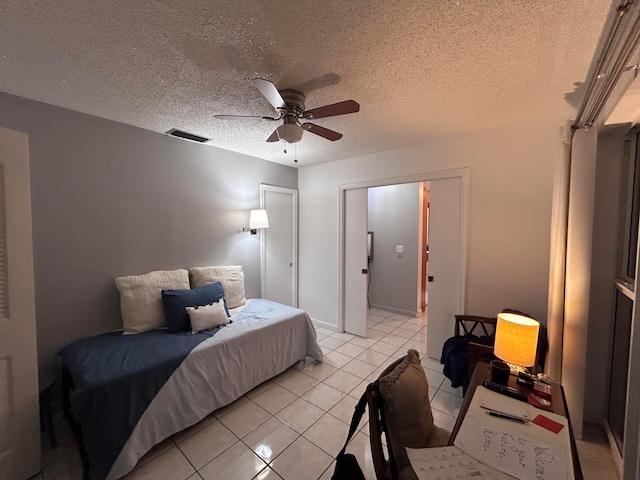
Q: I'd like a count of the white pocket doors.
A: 2